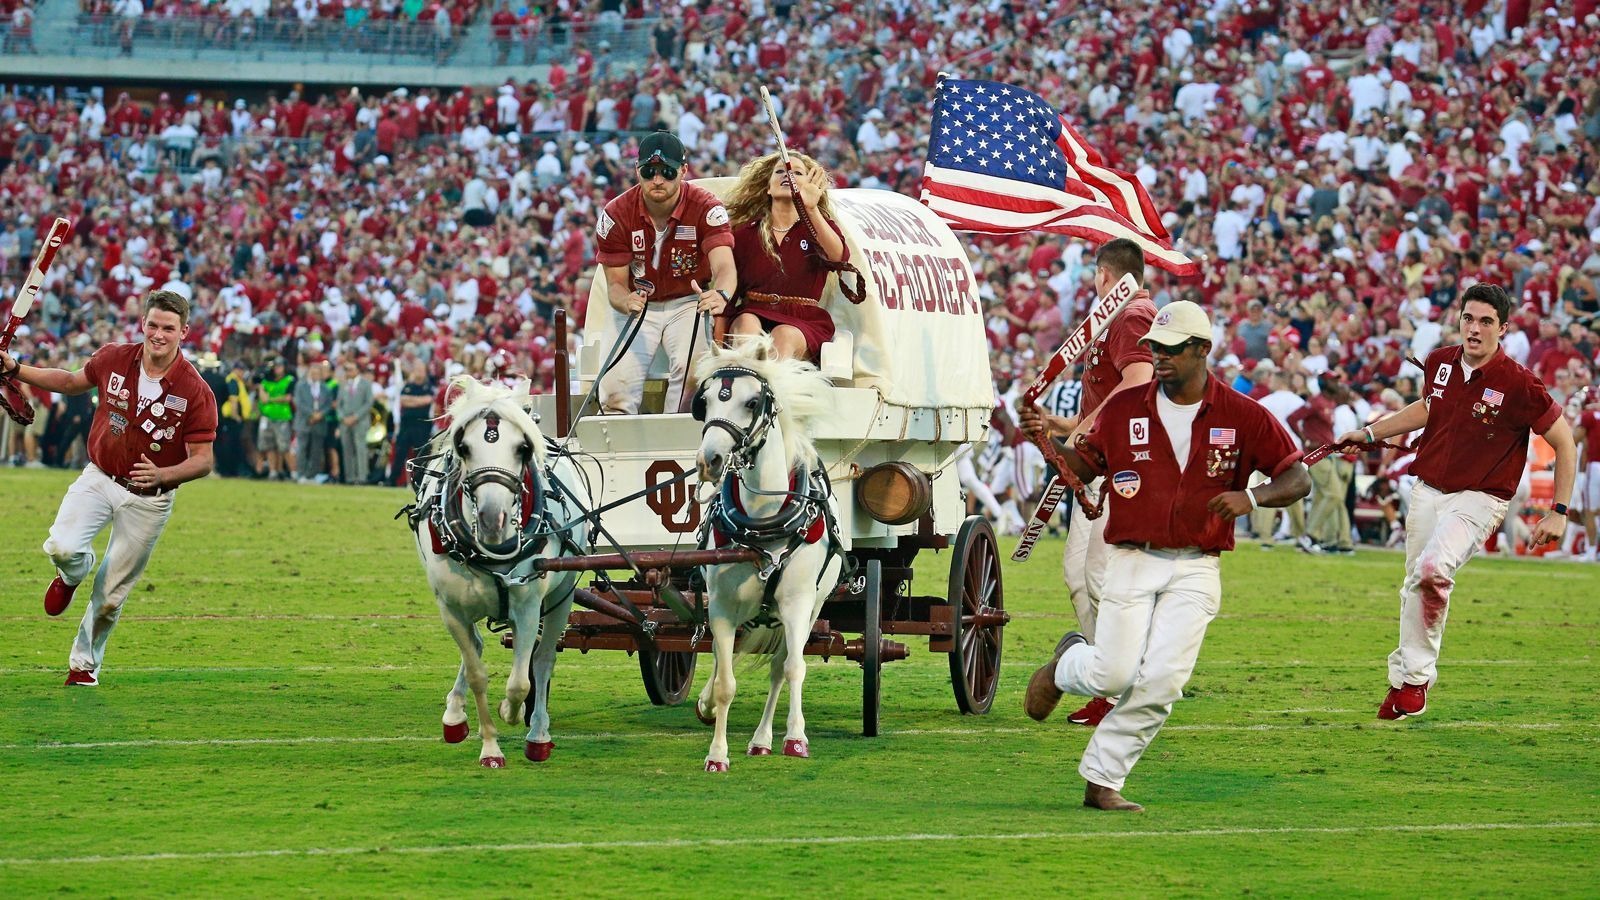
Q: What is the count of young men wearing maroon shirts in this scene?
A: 5